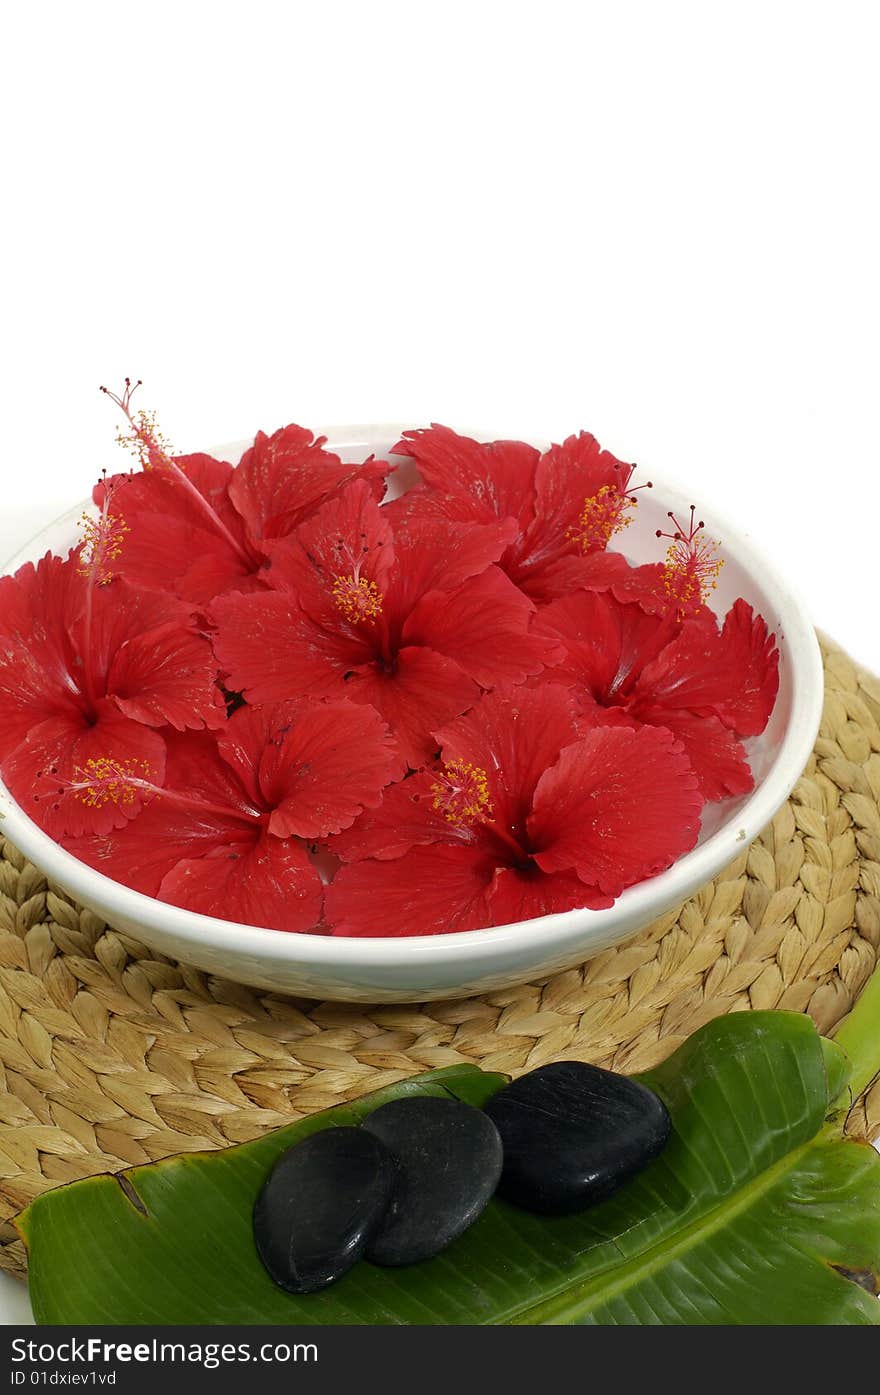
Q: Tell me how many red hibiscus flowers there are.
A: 7